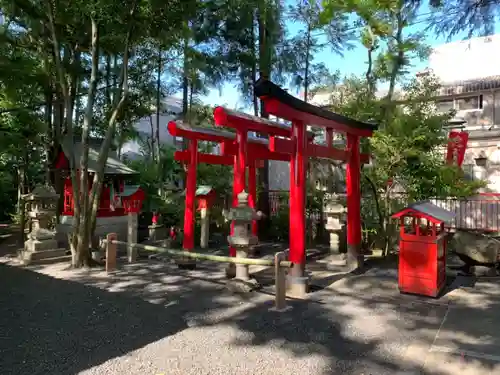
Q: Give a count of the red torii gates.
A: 3